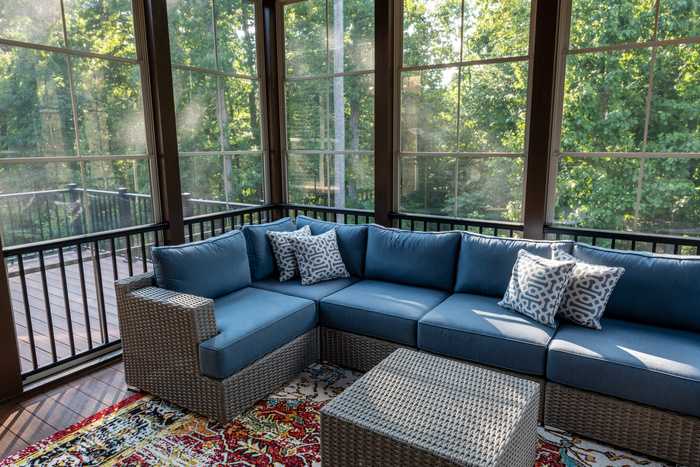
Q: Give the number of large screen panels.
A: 5